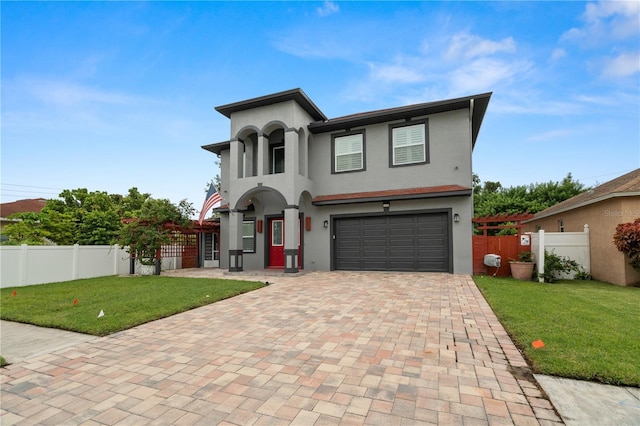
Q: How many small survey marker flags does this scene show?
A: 4